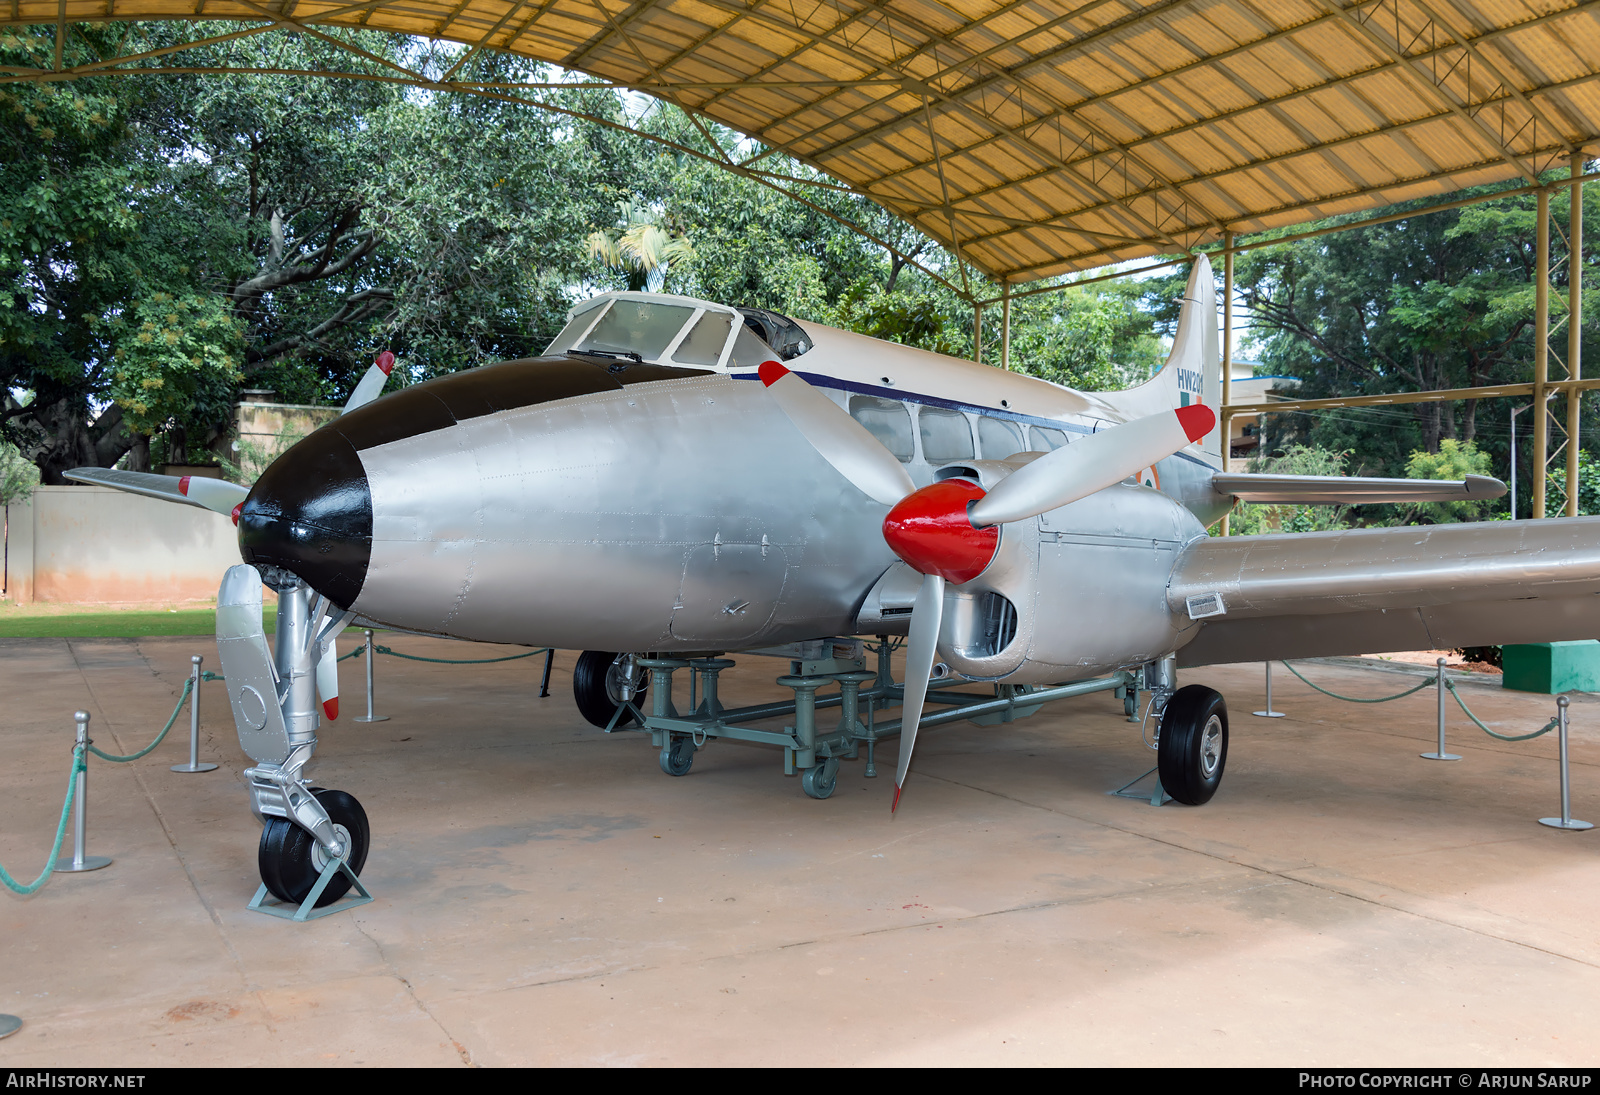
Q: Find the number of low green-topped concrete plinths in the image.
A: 1